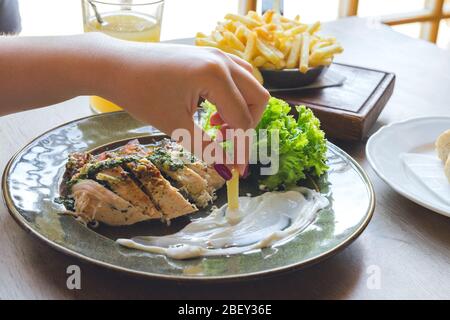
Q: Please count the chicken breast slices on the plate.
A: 5